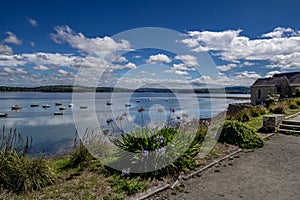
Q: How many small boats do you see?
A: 14